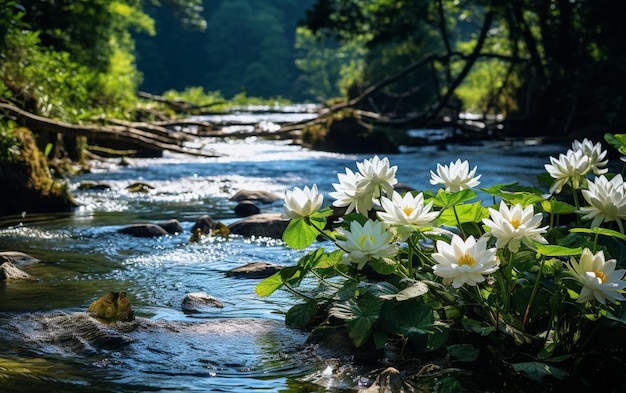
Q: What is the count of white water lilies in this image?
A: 12